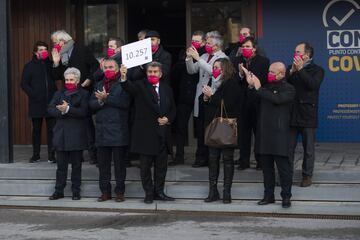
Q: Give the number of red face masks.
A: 14